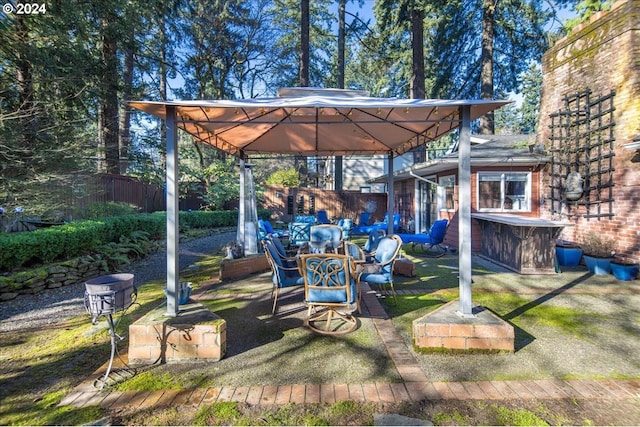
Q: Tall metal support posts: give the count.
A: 4